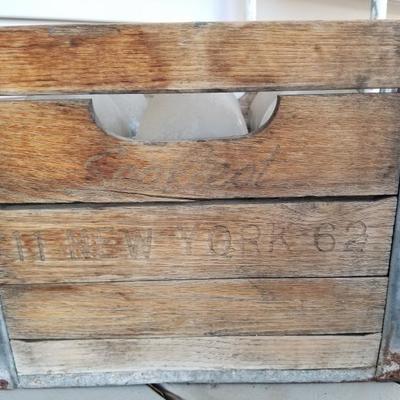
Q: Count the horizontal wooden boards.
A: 5